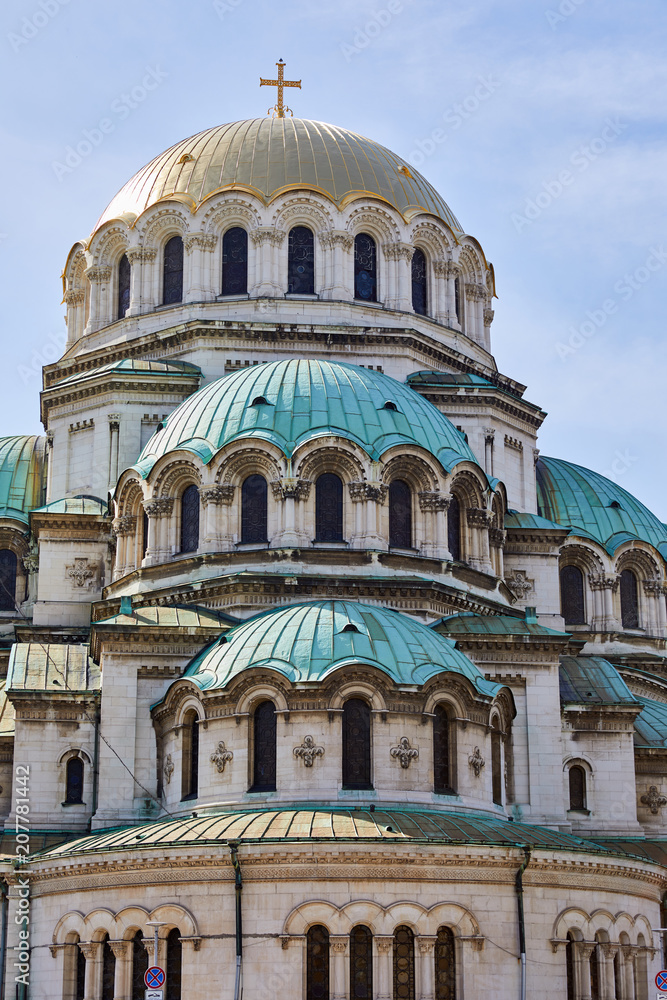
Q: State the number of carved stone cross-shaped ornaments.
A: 8